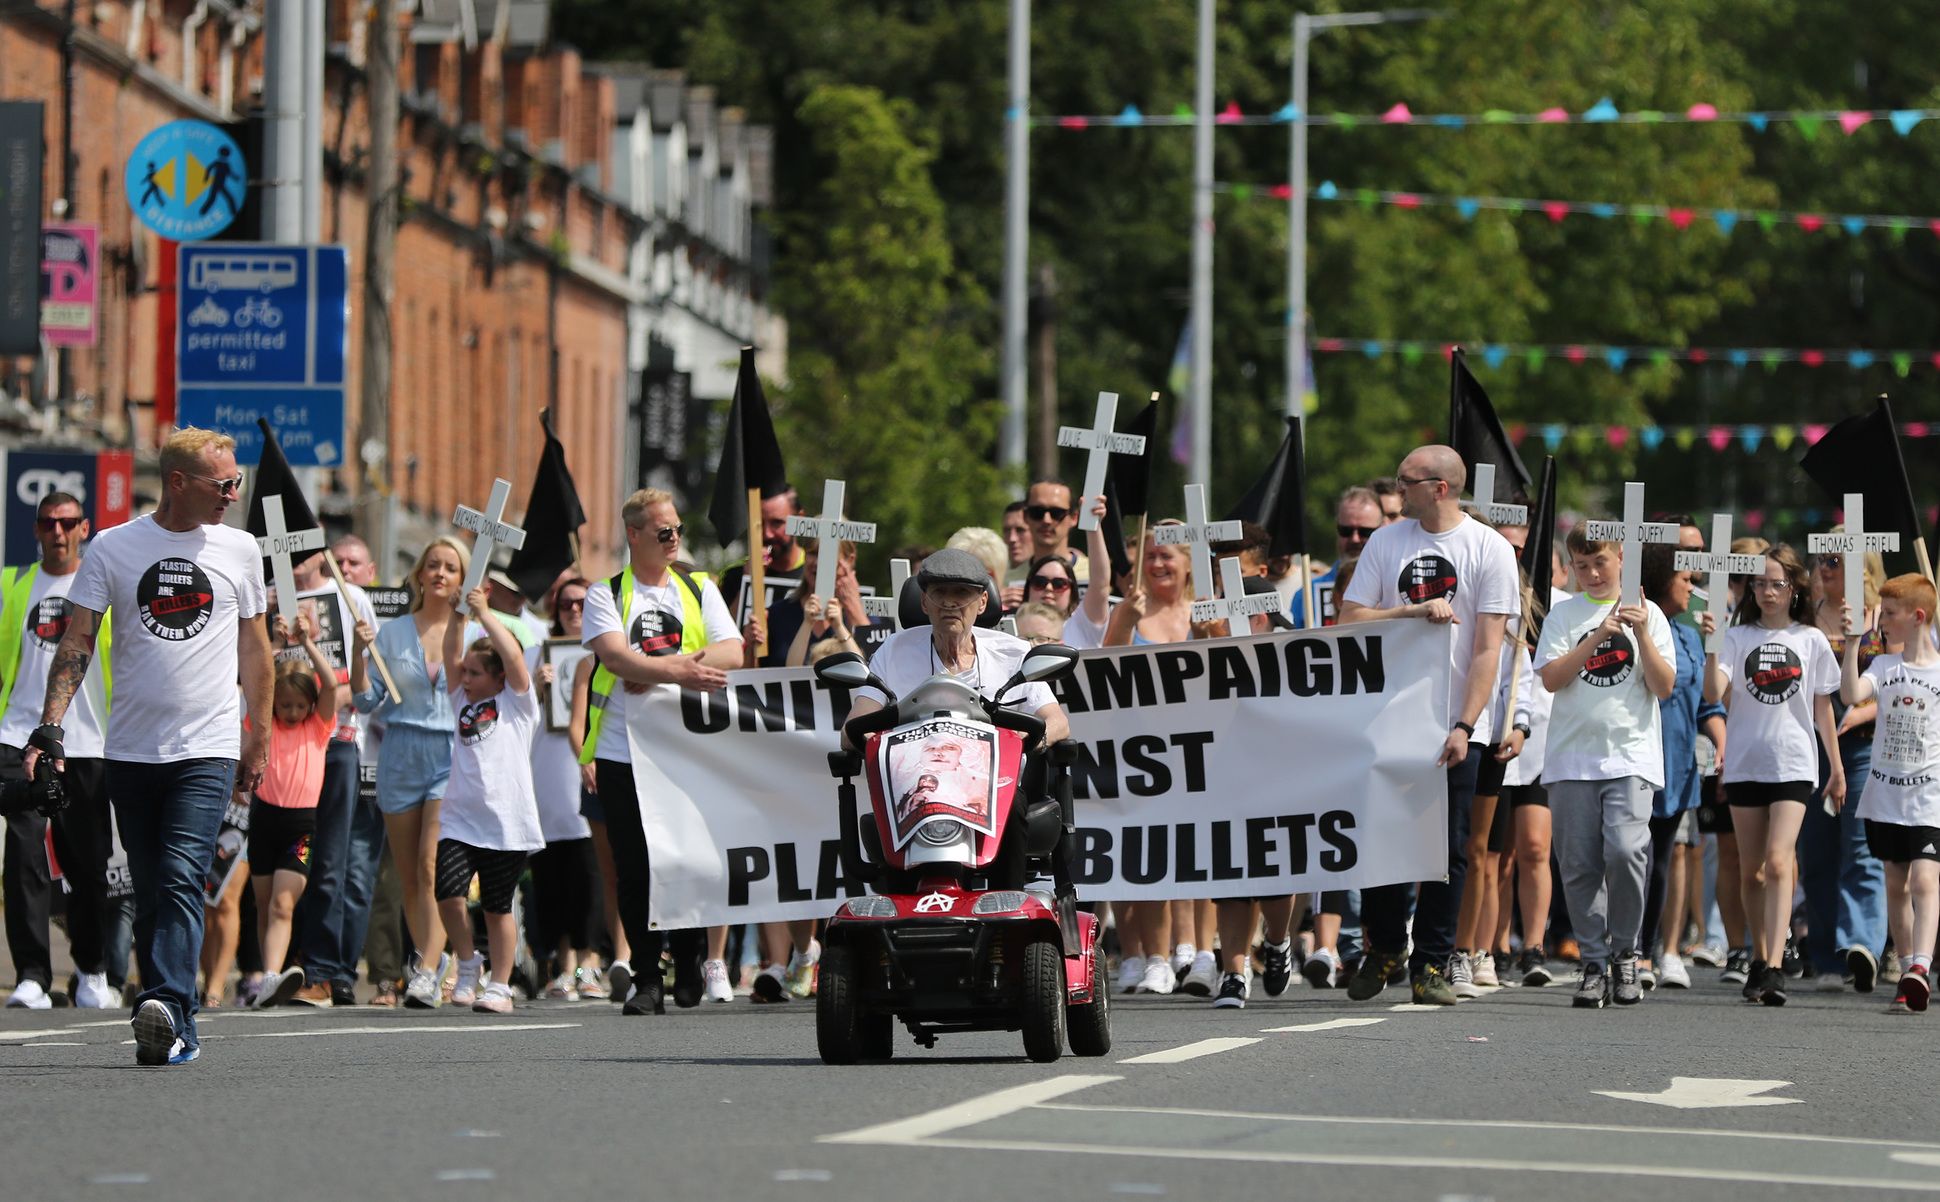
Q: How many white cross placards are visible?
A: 11